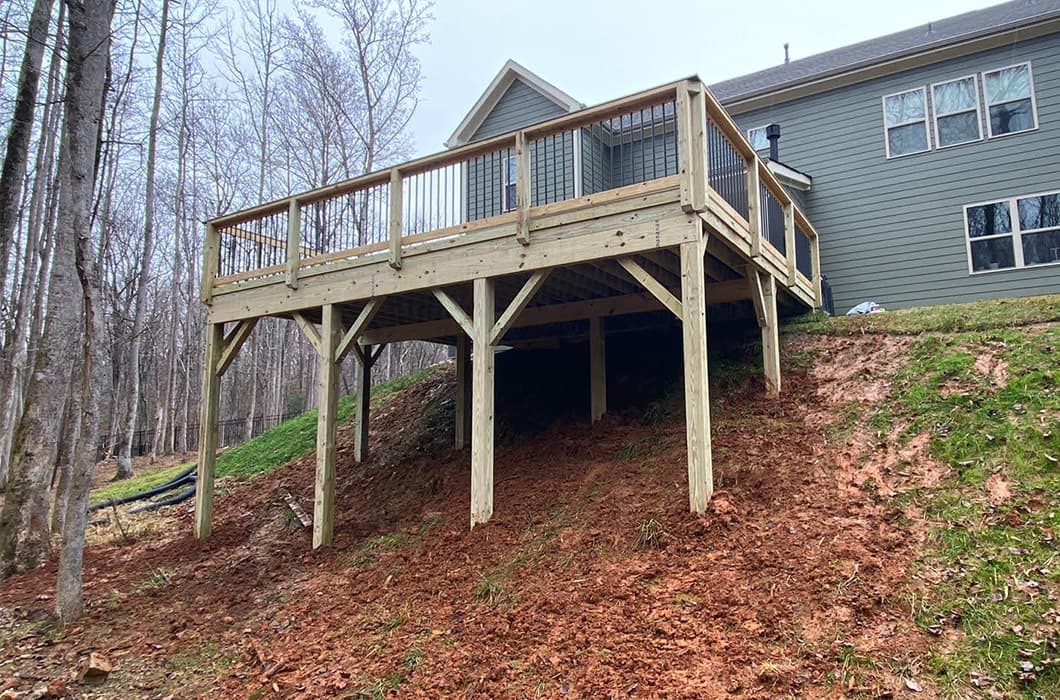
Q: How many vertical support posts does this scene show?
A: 8